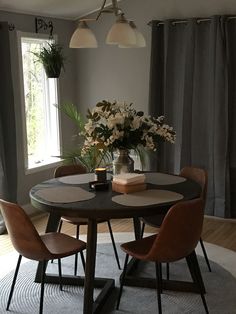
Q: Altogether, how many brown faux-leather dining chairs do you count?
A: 4